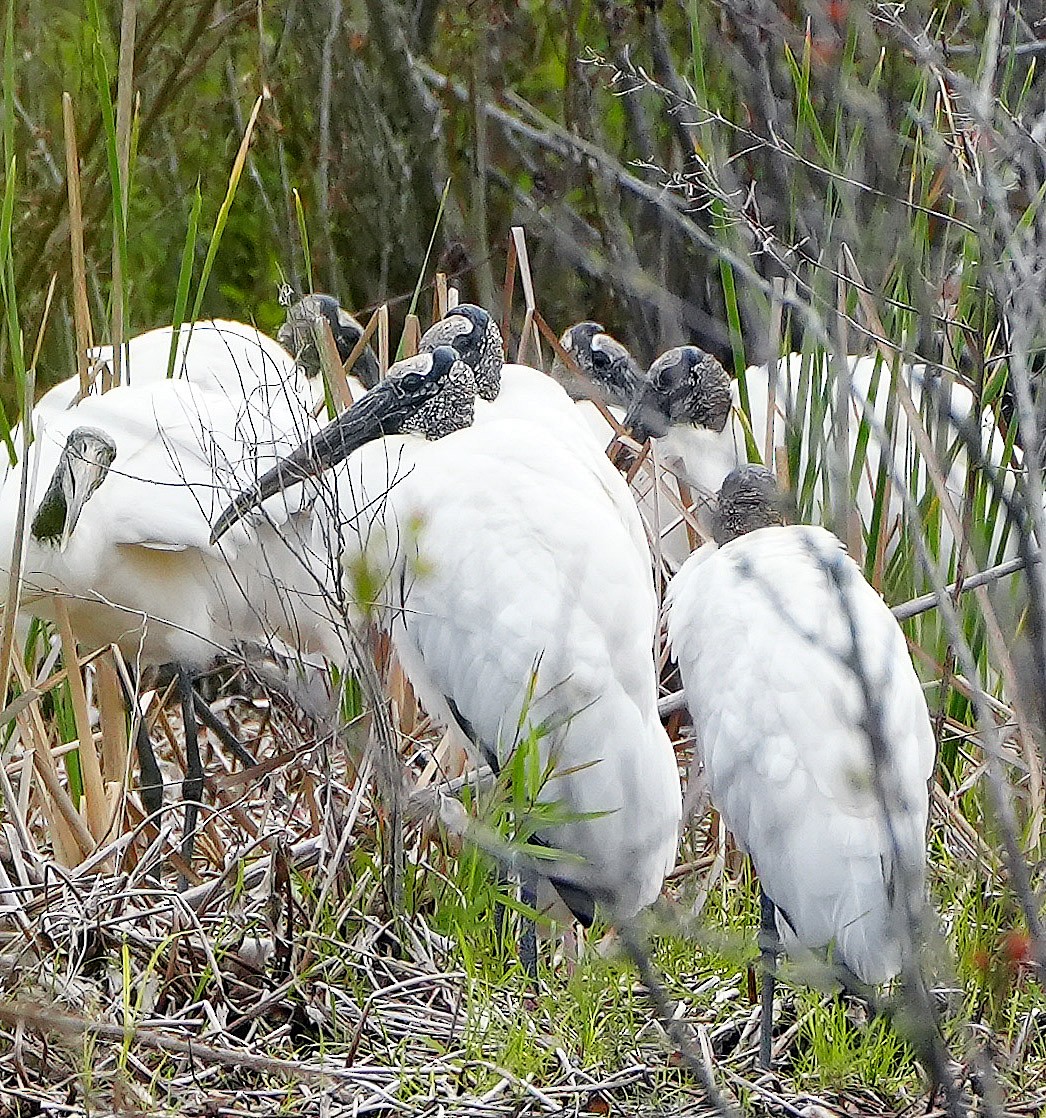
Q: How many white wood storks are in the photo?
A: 7